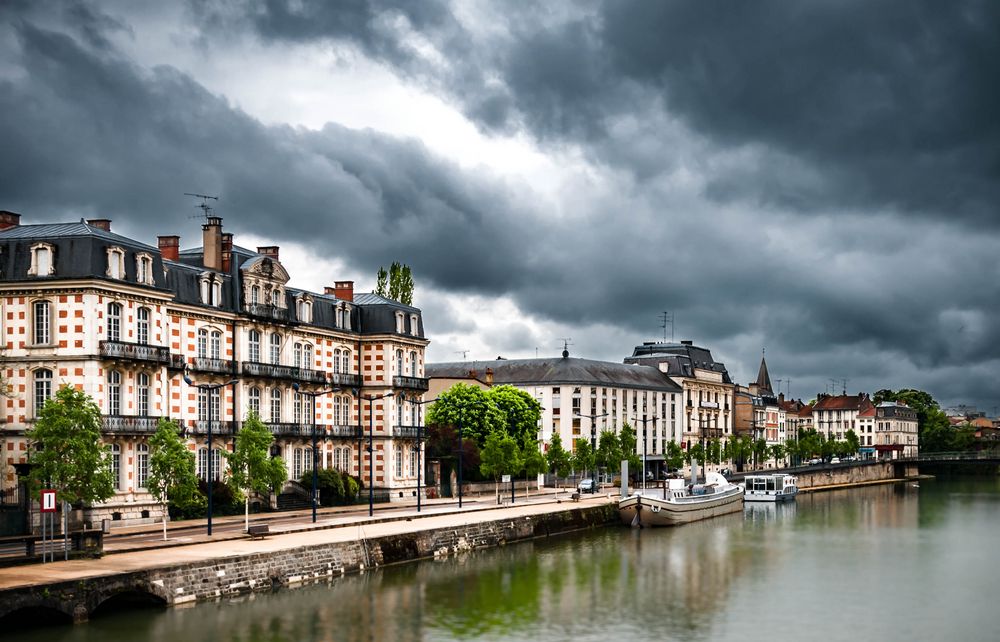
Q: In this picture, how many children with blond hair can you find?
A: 0